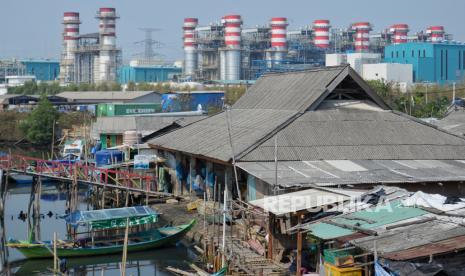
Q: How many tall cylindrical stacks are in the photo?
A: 9